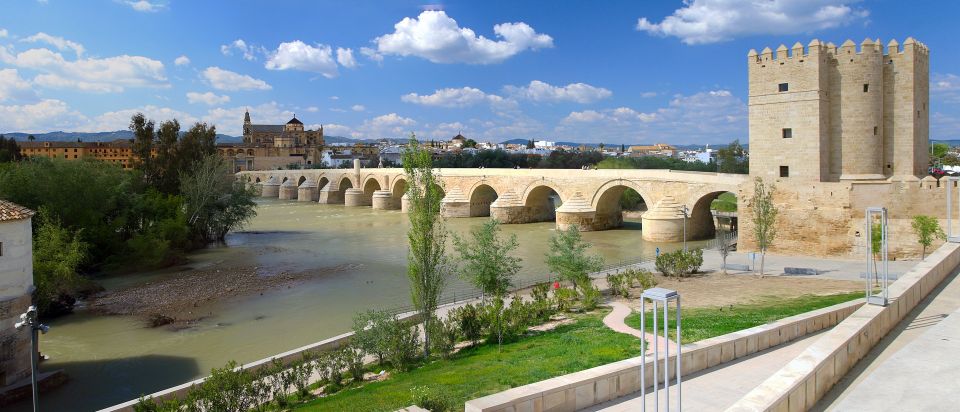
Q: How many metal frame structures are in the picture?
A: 3